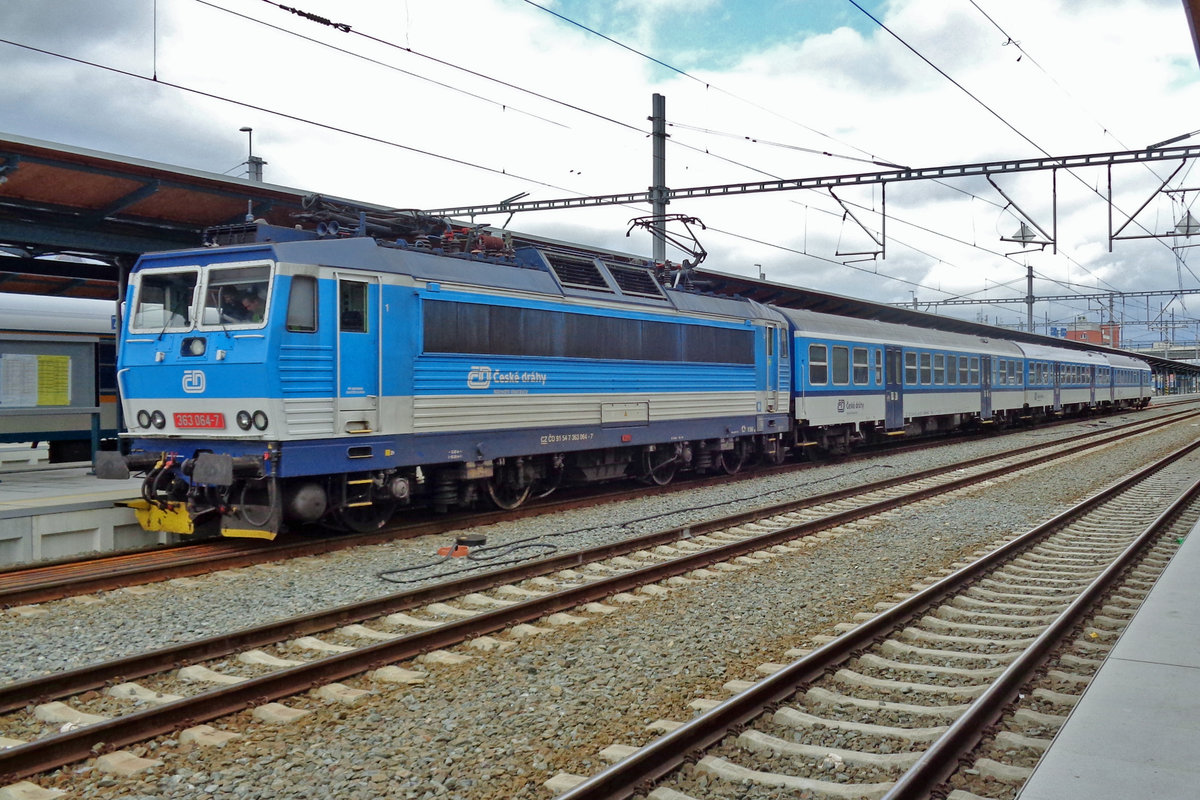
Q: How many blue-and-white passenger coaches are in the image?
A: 3